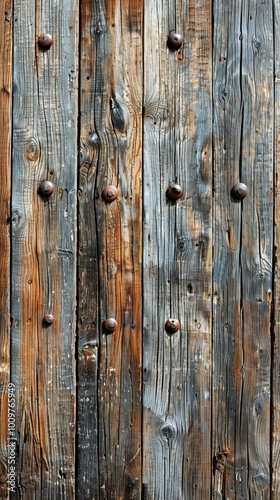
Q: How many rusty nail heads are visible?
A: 9